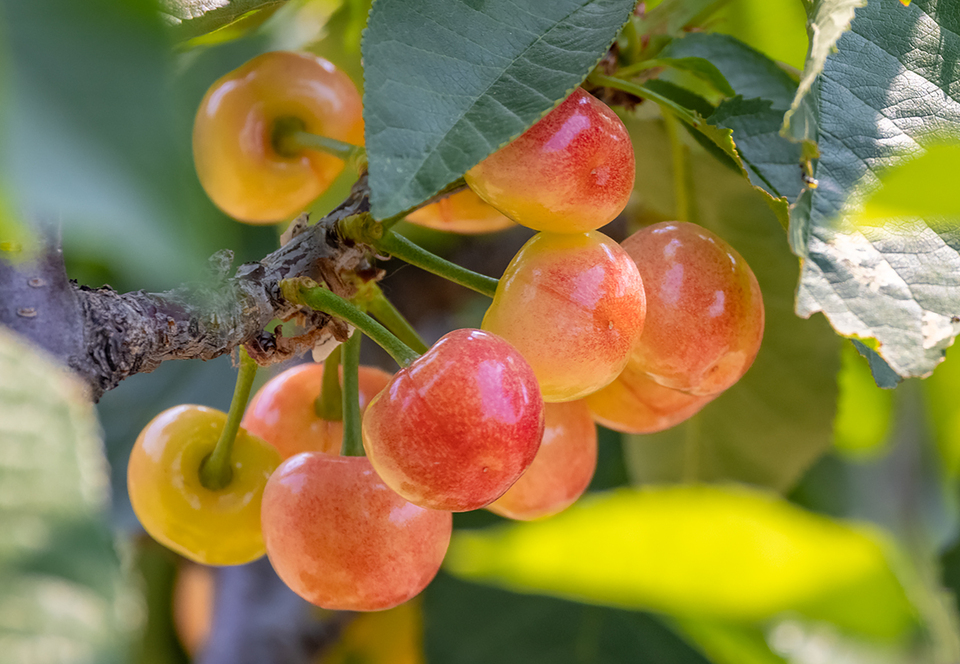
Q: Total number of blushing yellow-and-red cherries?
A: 11